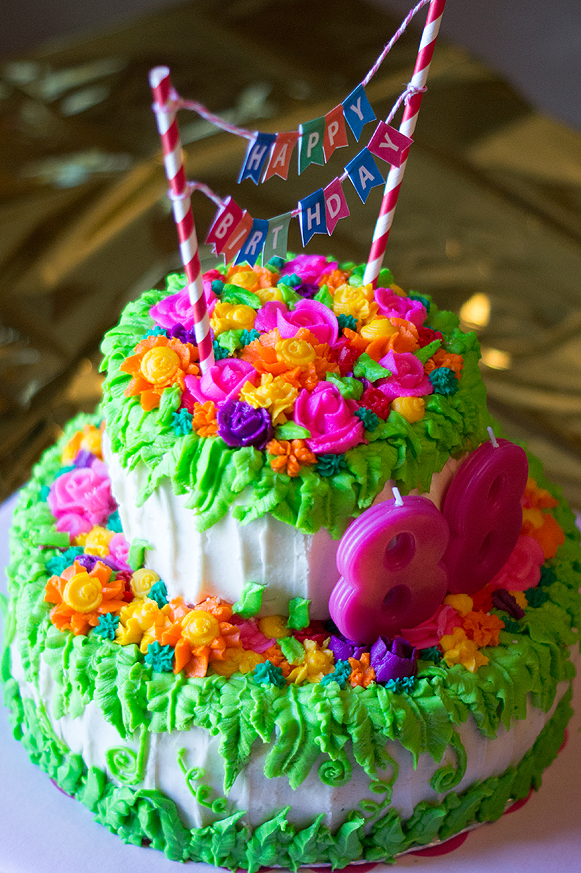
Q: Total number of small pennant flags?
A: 13